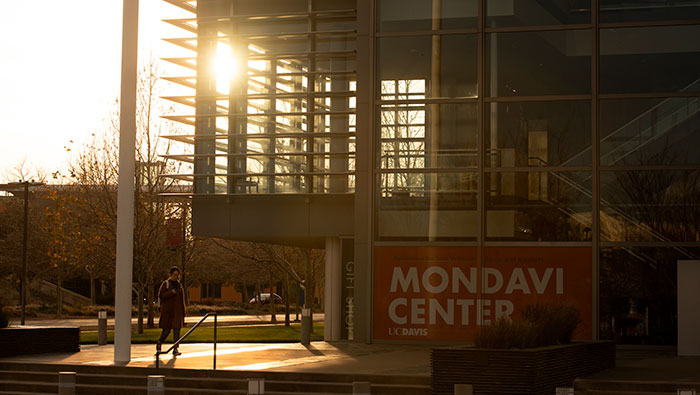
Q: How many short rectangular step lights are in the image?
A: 7